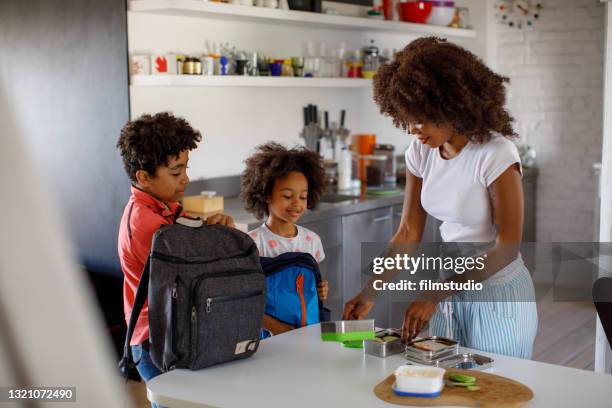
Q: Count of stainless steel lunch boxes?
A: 3